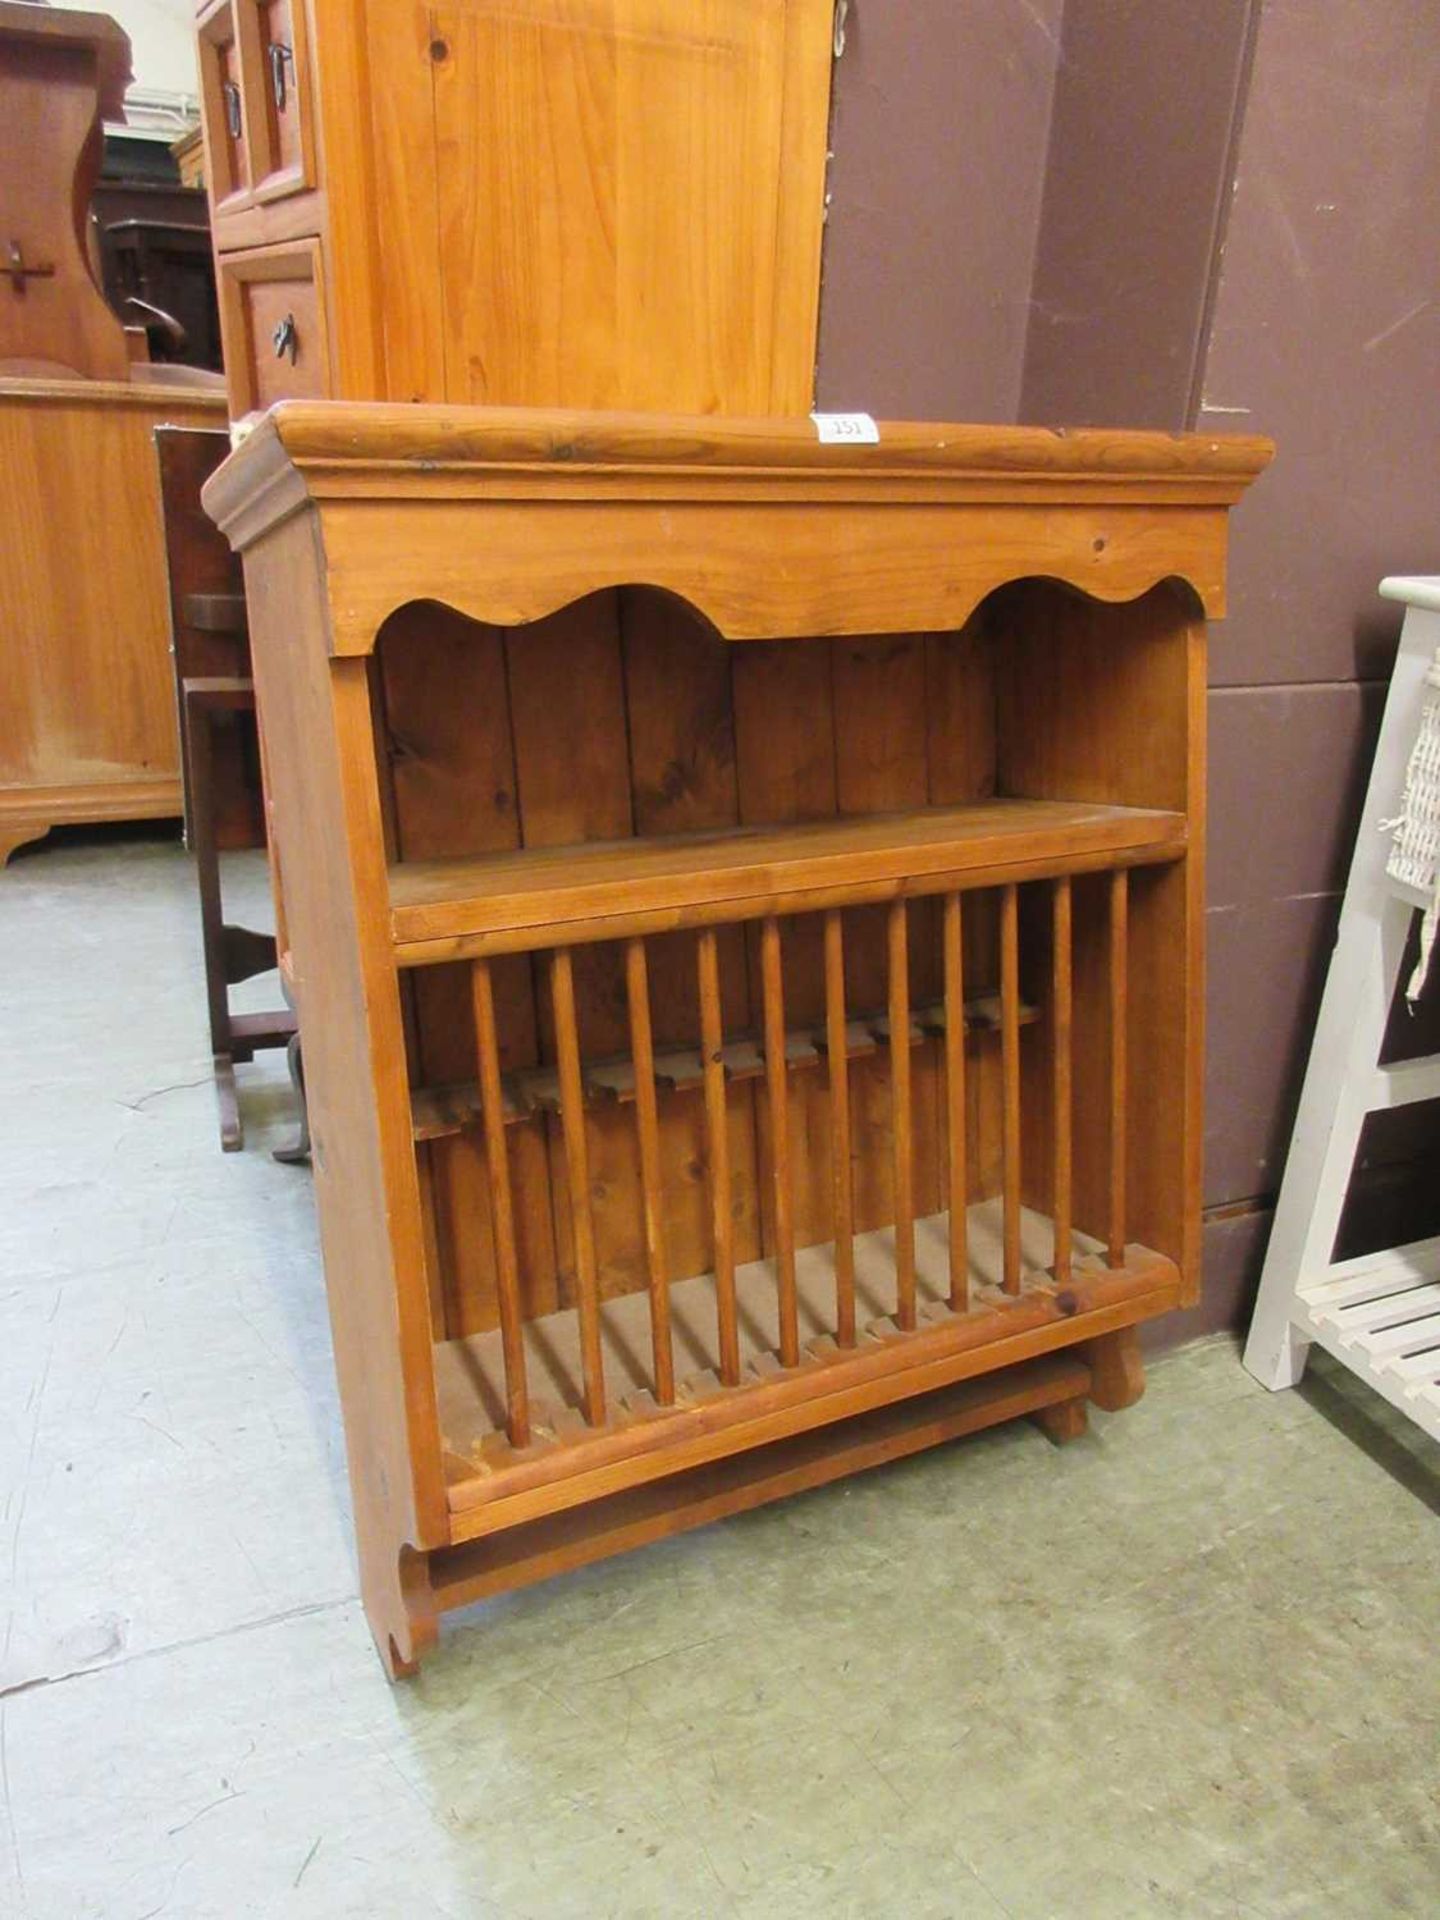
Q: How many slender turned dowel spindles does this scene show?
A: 11